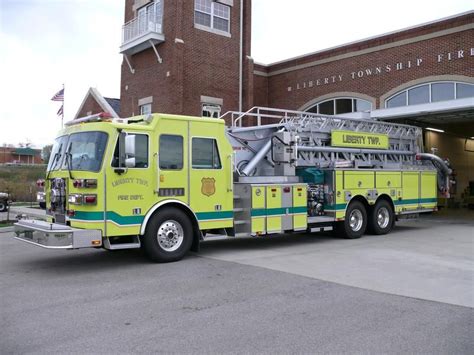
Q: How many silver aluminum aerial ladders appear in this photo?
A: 1